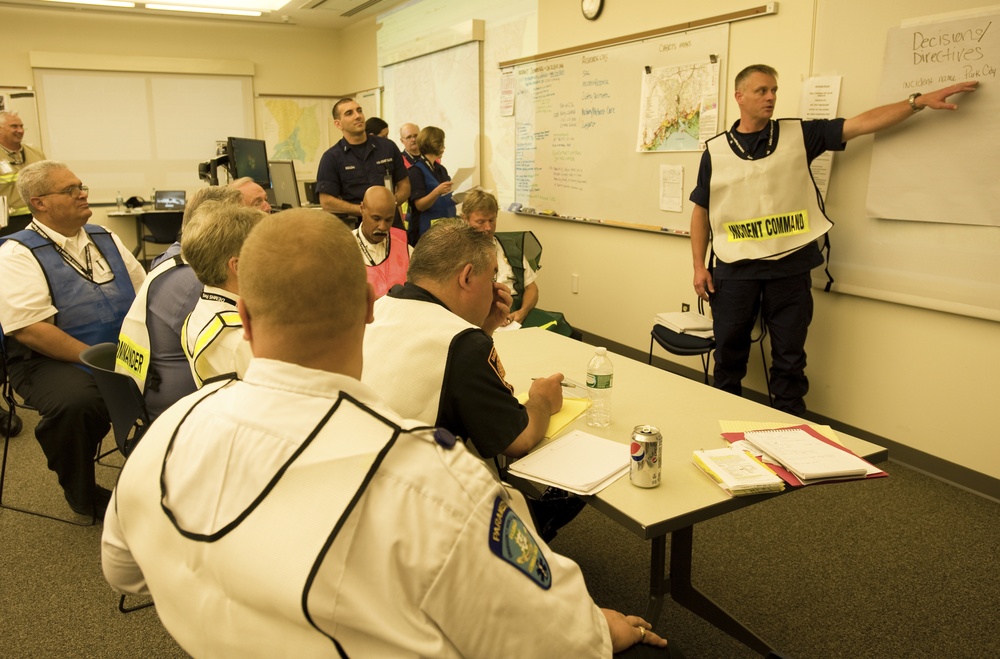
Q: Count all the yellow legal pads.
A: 2